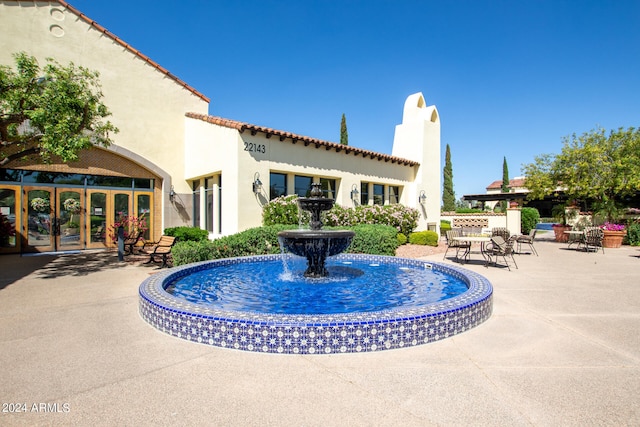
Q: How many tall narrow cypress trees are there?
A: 3